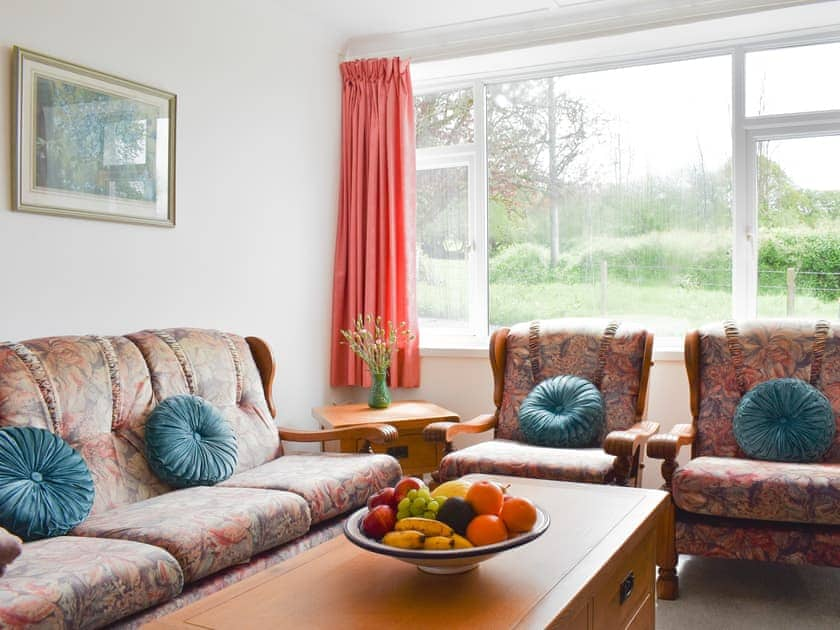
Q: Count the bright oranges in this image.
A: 3